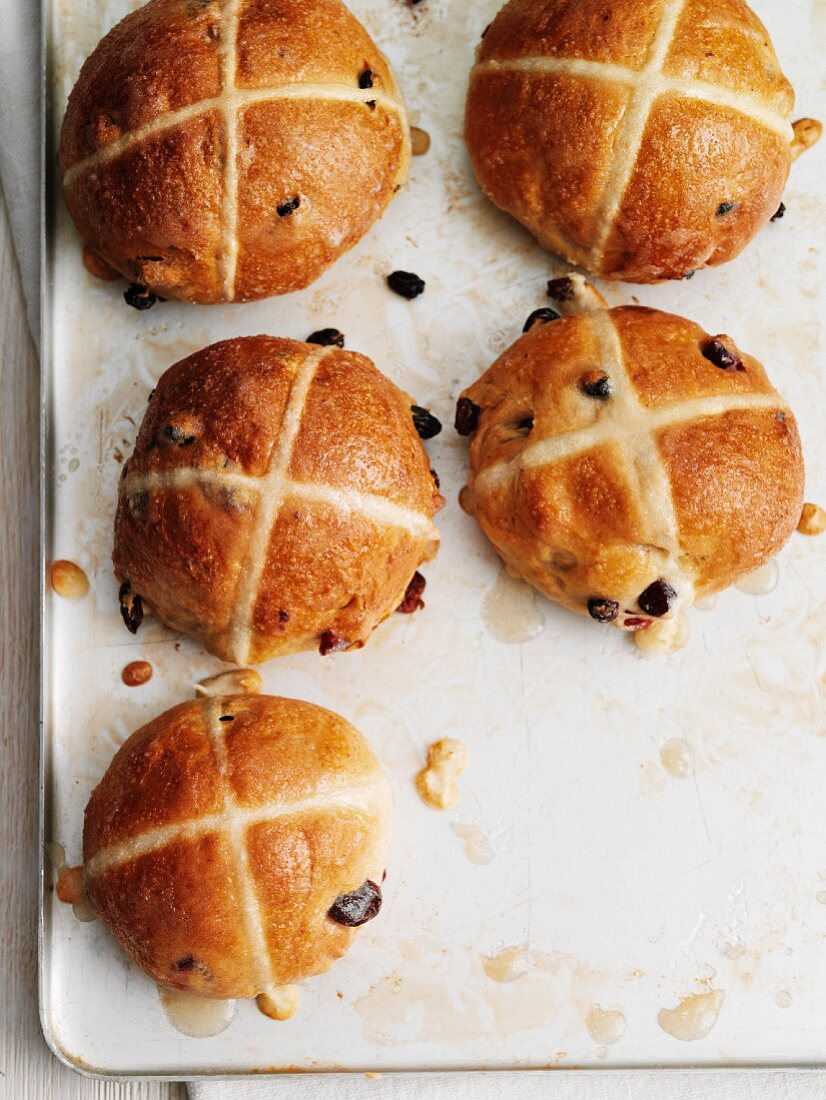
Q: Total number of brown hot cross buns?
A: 5